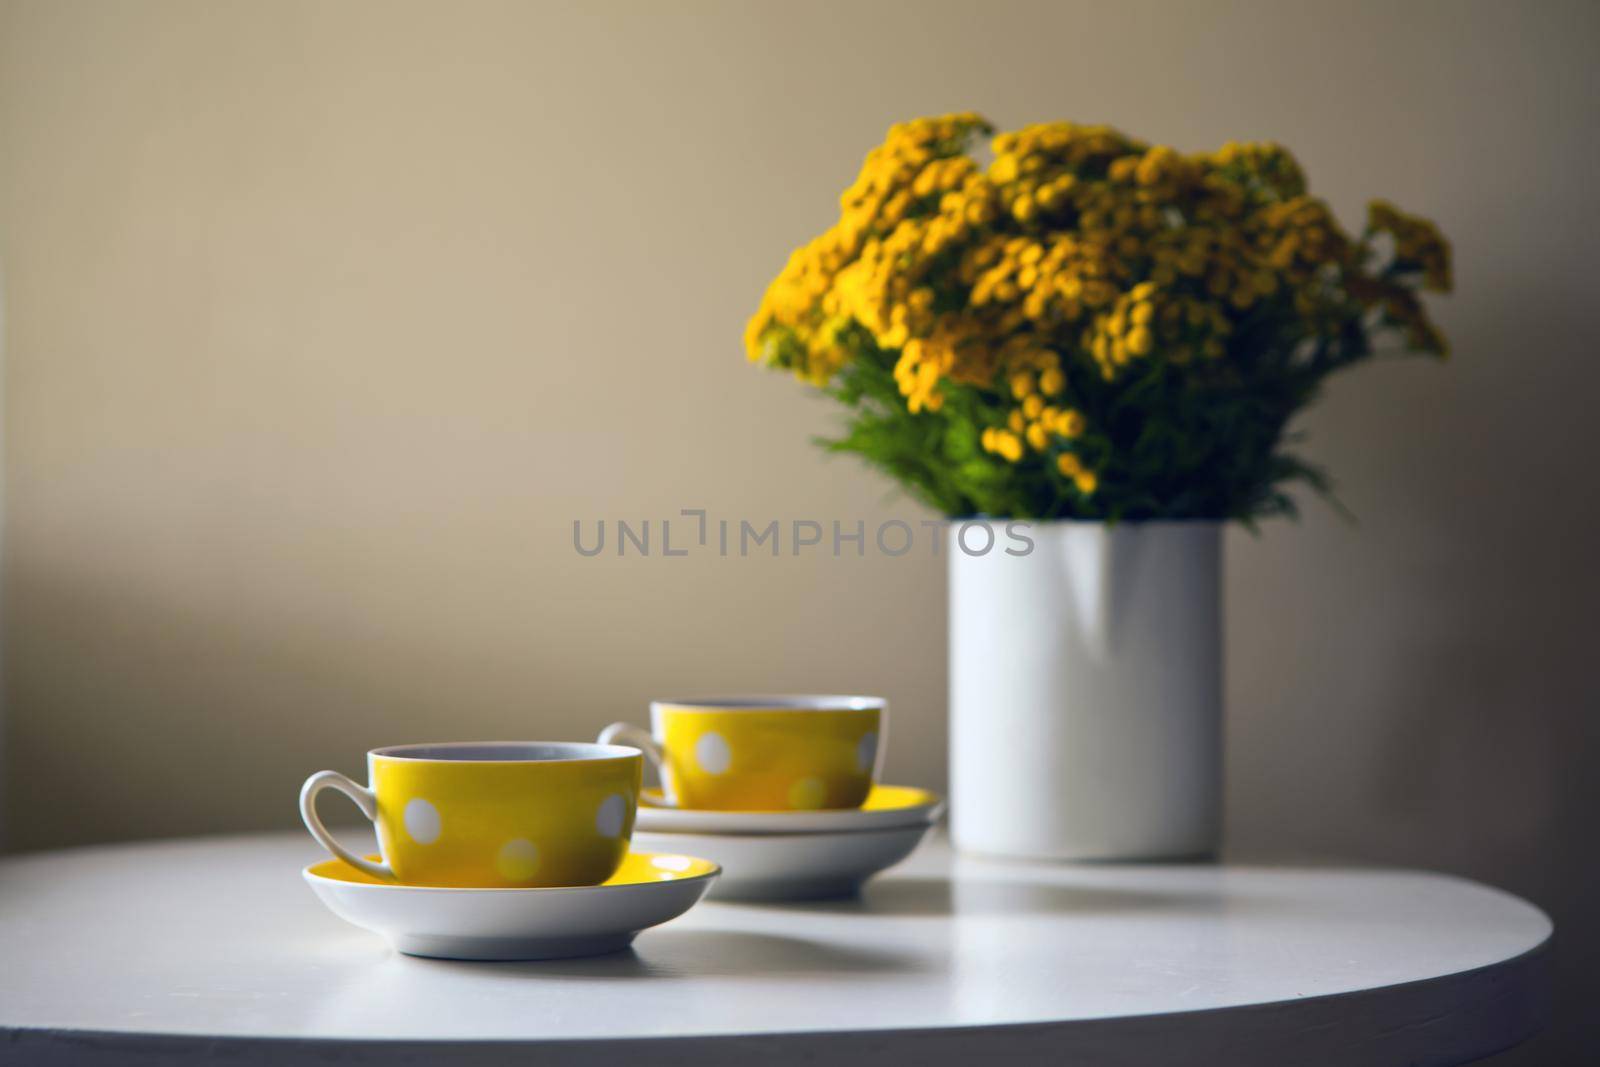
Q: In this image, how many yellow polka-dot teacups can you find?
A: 2